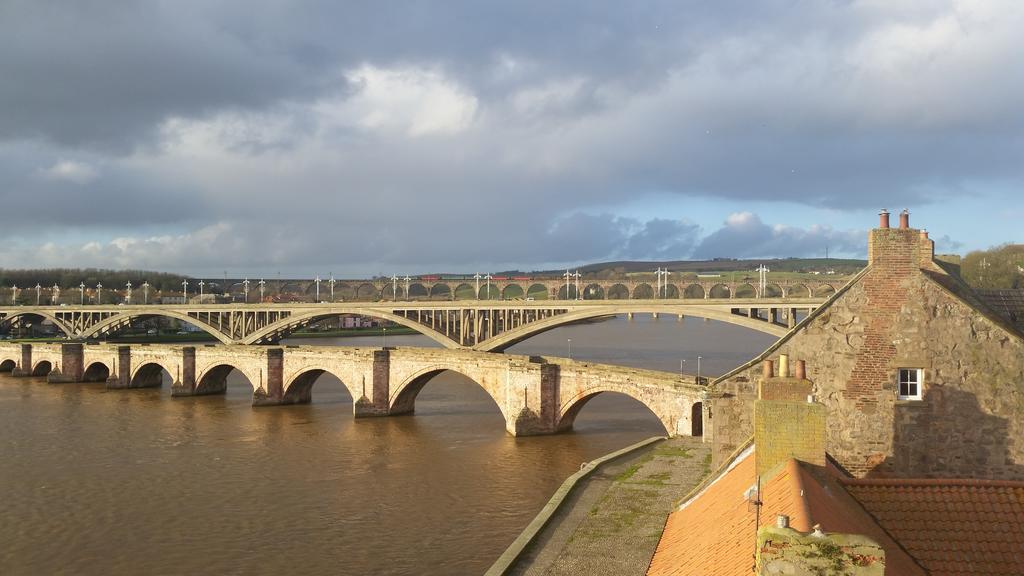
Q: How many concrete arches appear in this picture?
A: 4